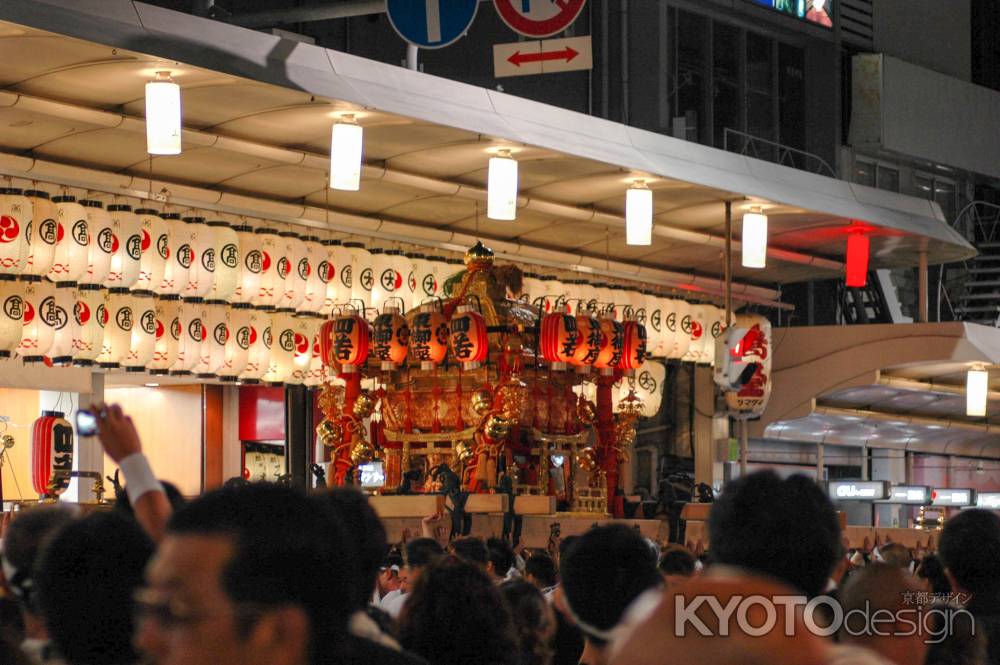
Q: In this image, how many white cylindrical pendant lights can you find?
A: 6